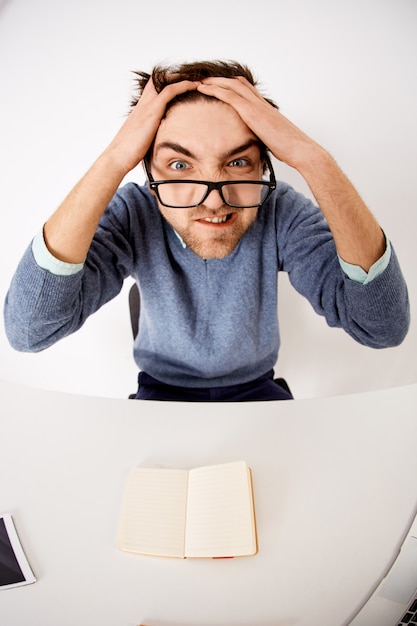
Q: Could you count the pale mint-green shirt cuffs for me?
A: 2